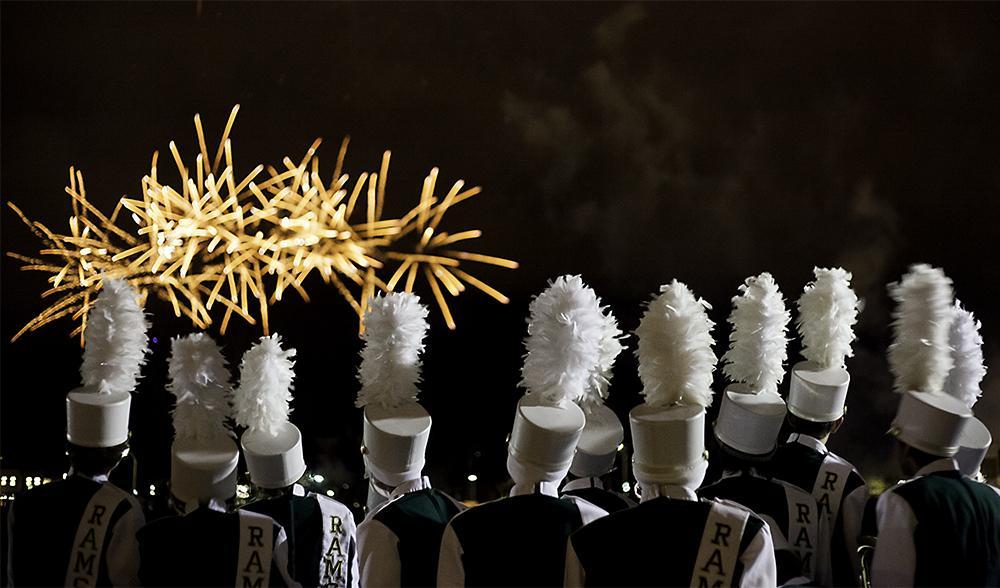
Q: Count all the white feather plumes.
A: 11